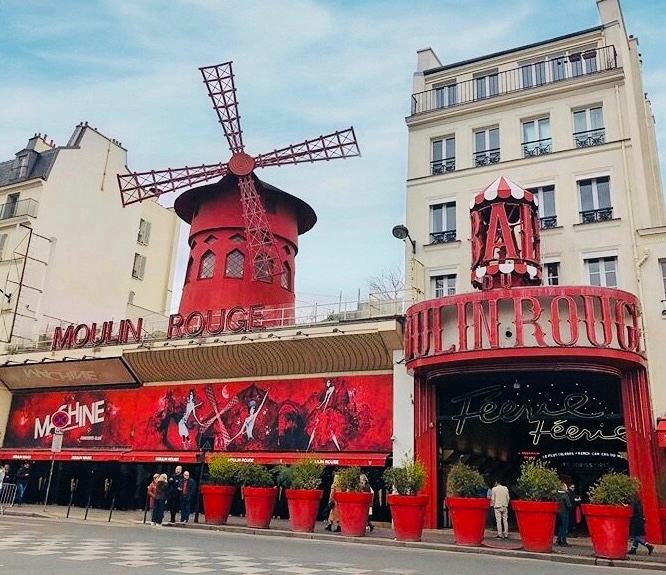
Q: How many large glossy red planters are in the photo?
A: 8